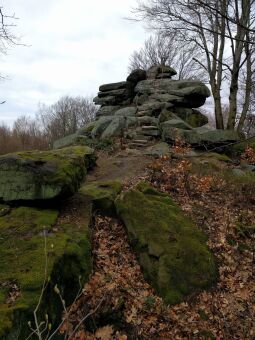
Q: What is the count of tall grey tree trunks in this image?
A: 3